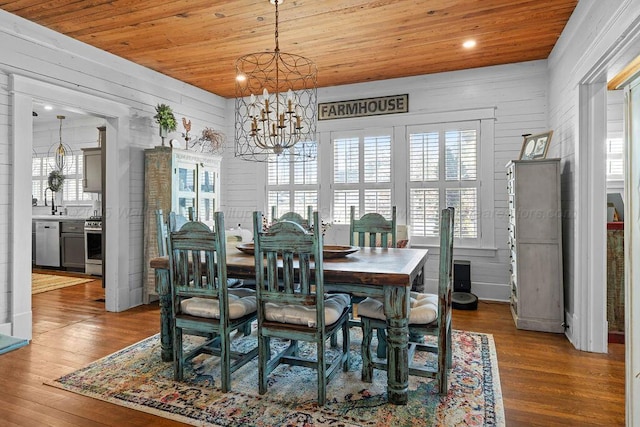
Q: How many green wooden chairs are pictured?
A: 6